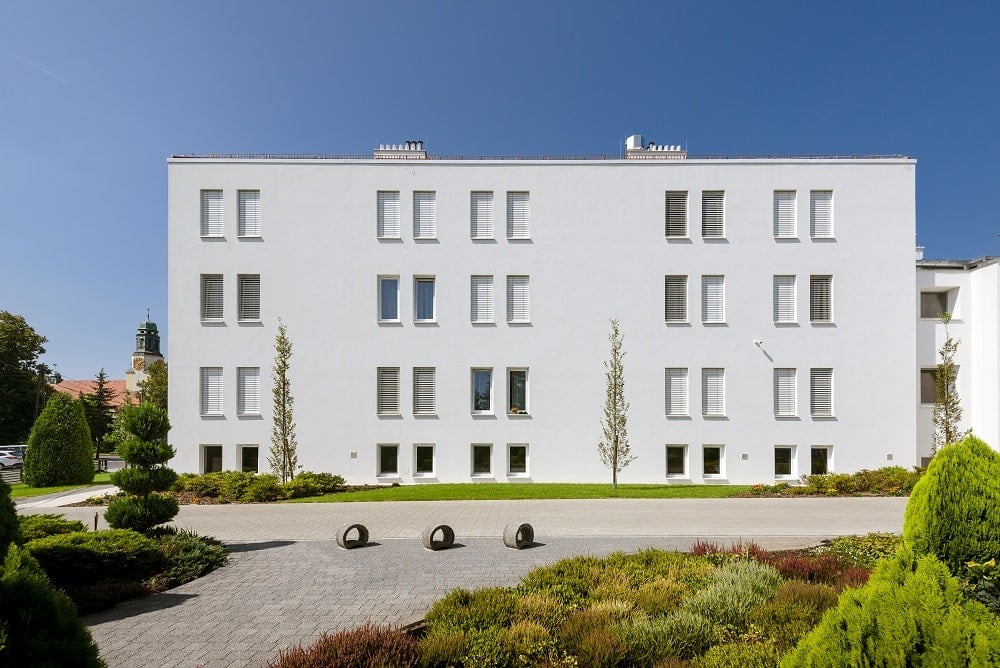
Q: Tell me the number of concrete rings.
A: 3